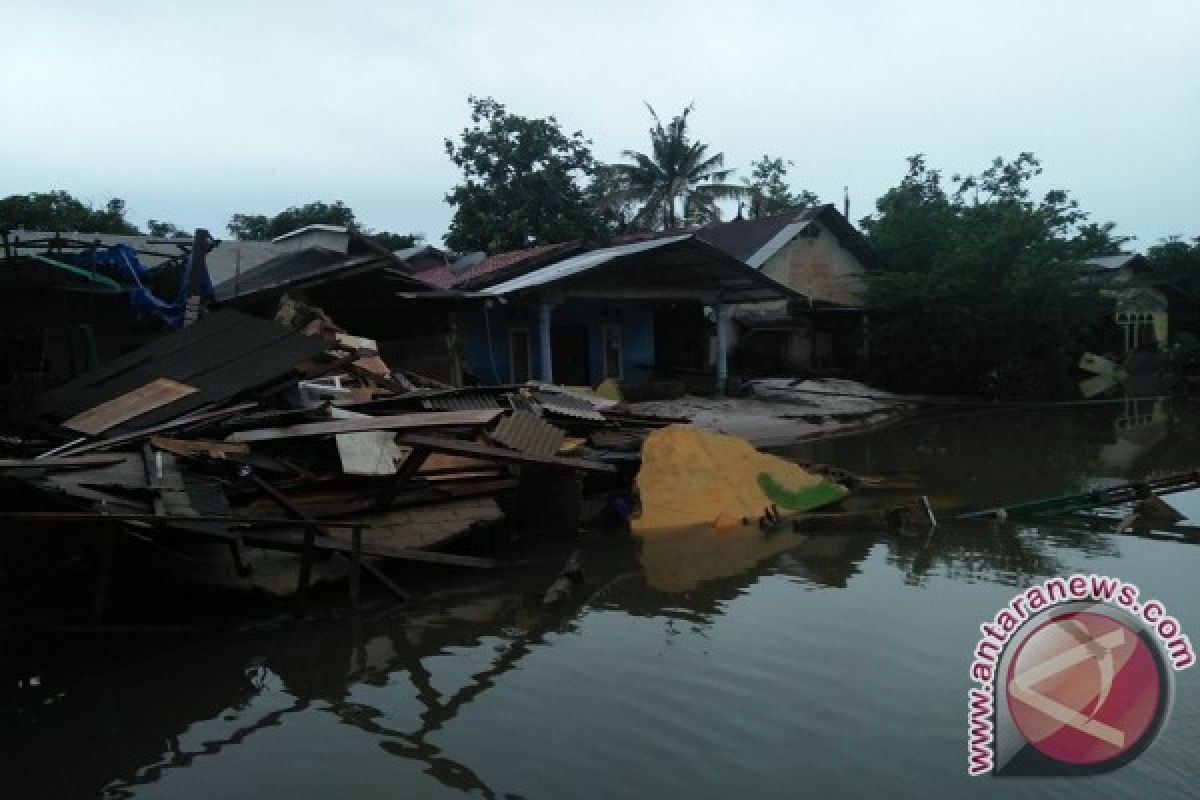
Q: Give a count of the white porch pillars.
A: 2